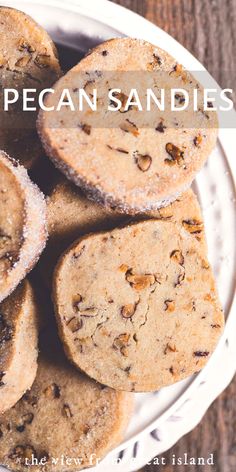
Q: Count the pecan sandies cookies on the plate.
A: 7